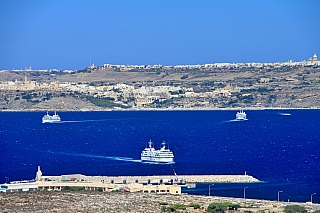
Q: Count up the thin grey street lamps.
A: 4